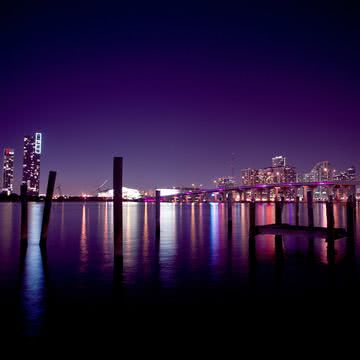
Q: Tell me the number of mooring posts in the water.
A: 11